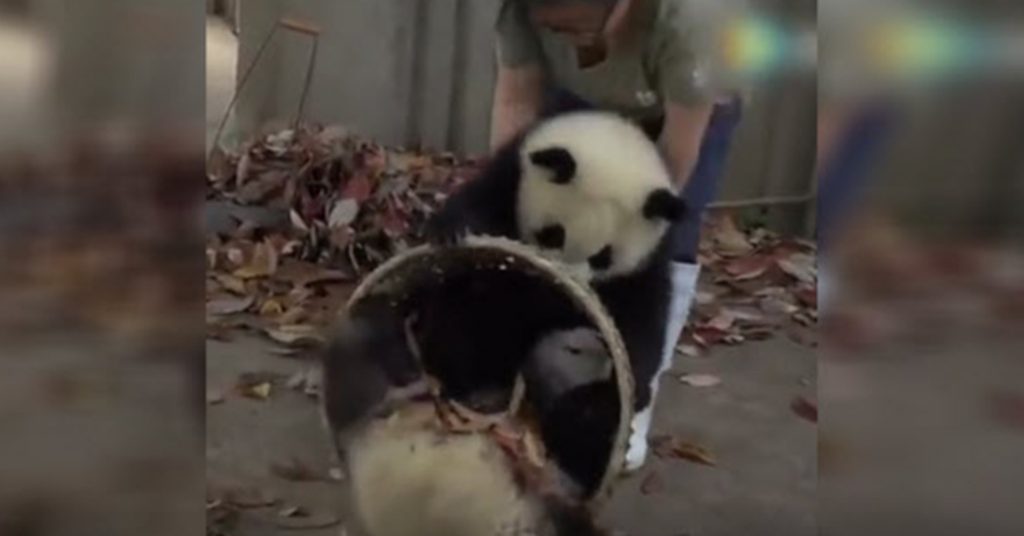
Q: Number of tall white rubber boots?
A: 1